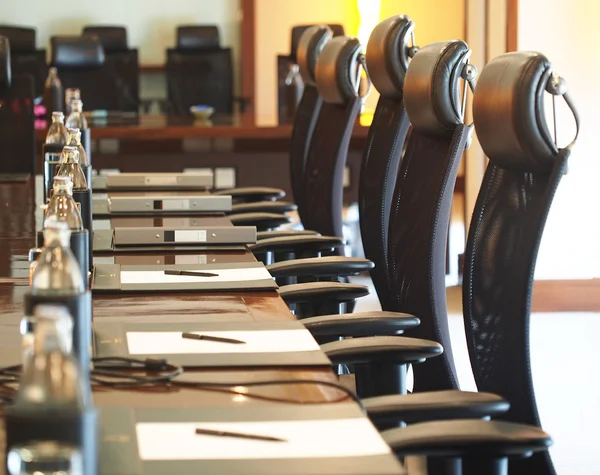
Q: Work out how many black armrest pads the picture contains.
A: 11